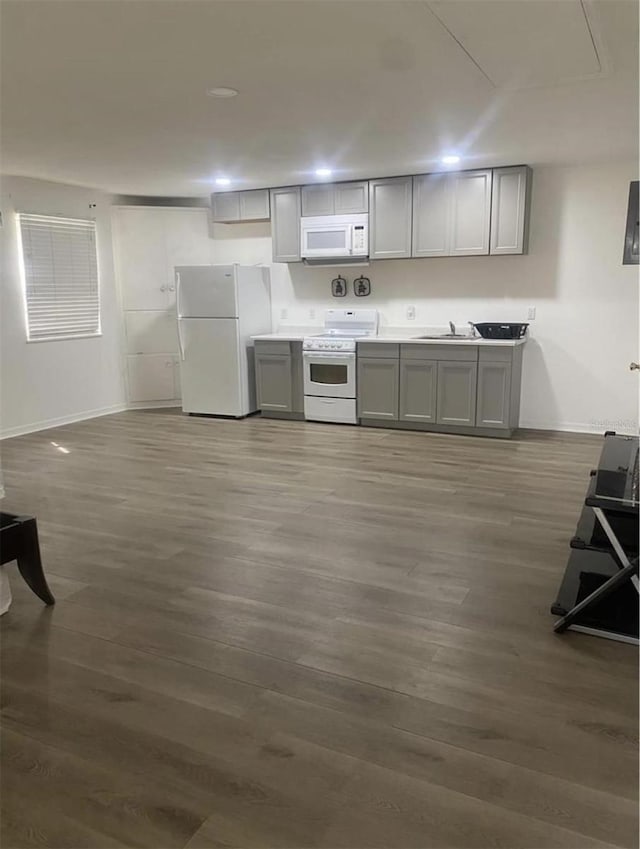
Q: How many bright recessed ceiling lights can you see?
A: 3